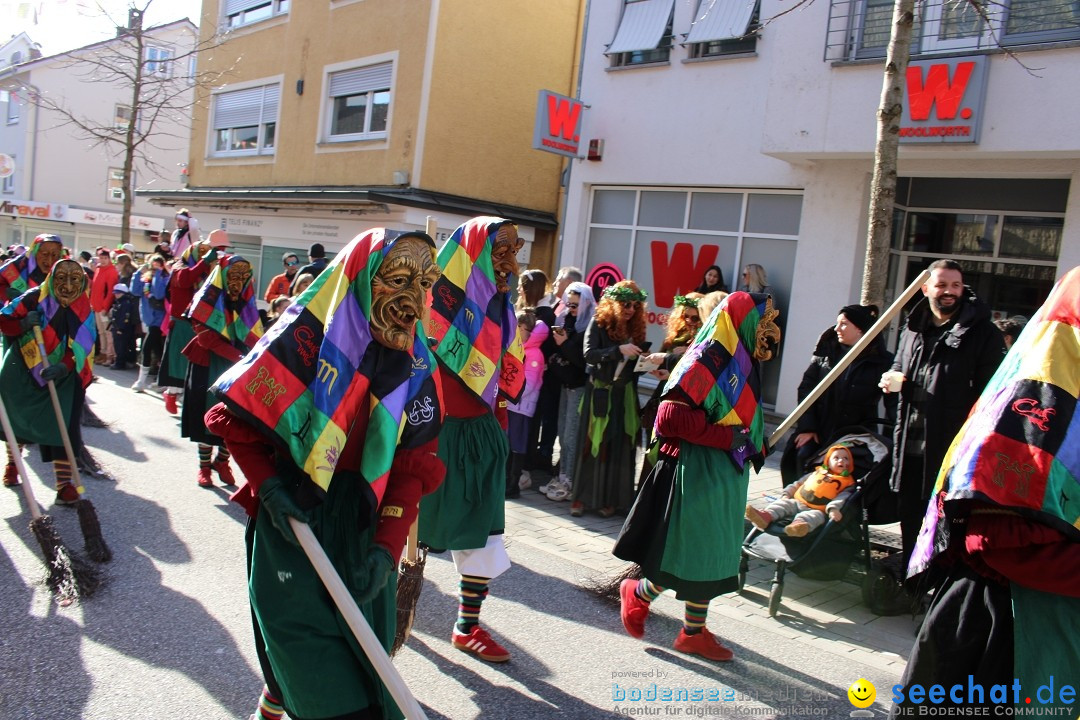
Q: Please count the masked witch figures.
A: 8